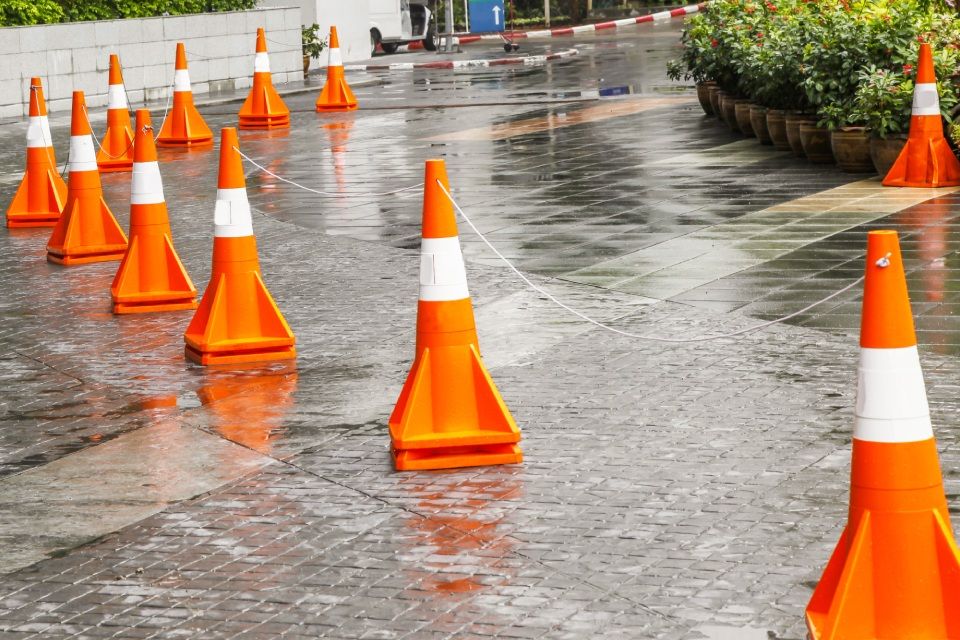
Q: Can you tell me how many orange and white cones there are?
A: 11